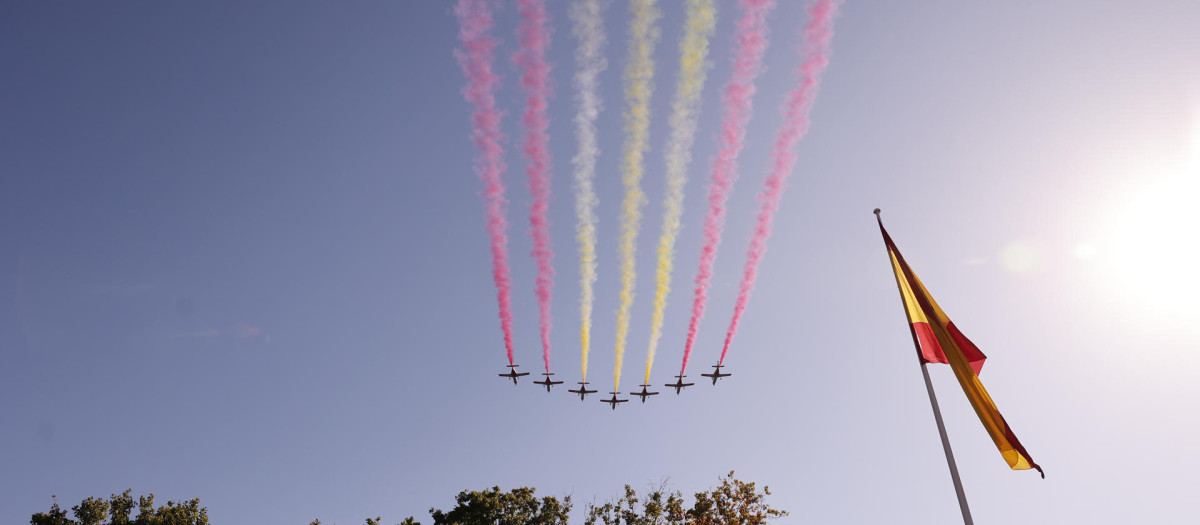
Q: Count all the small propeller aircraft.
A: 7